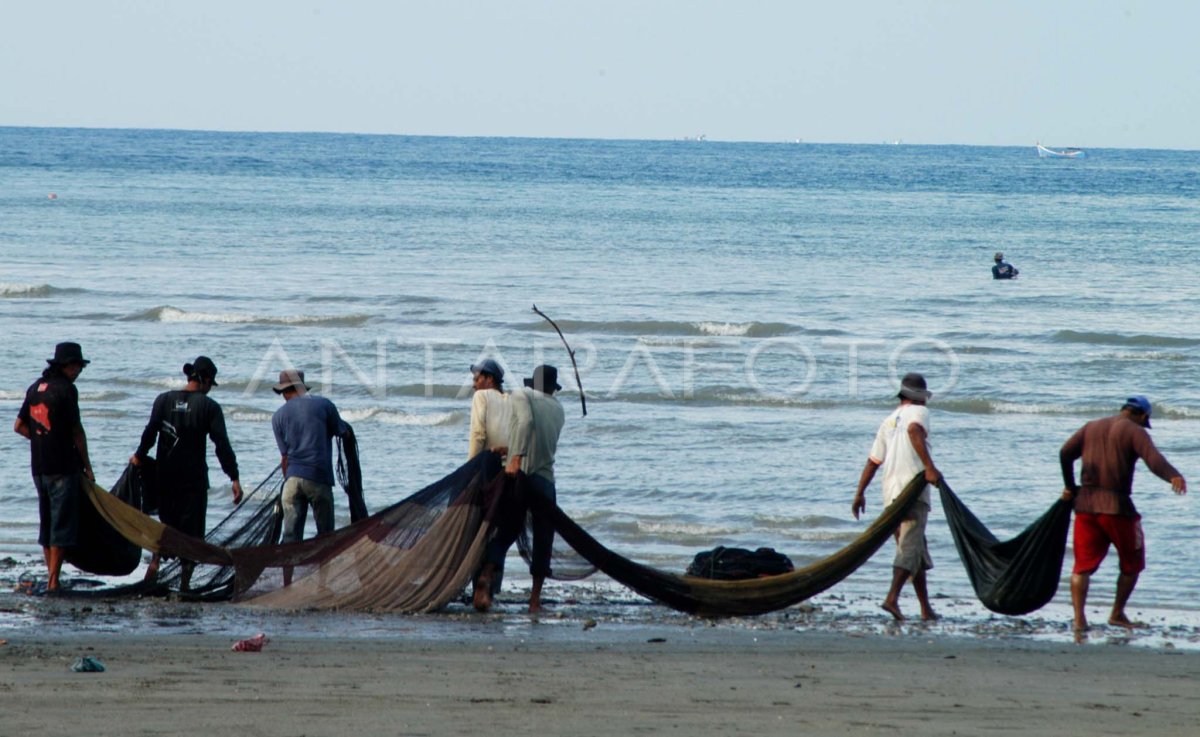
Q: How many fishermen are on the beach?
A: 7